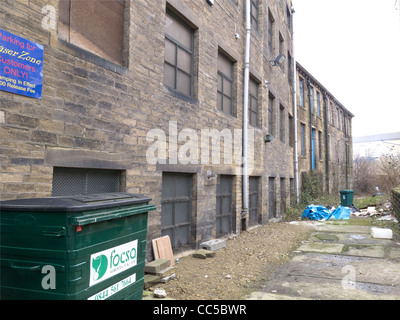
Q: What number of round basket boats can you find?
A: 0